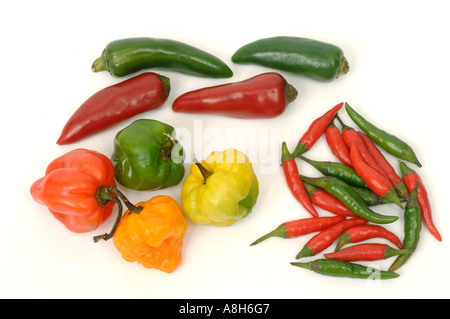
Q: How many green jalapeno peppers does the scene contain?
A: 2